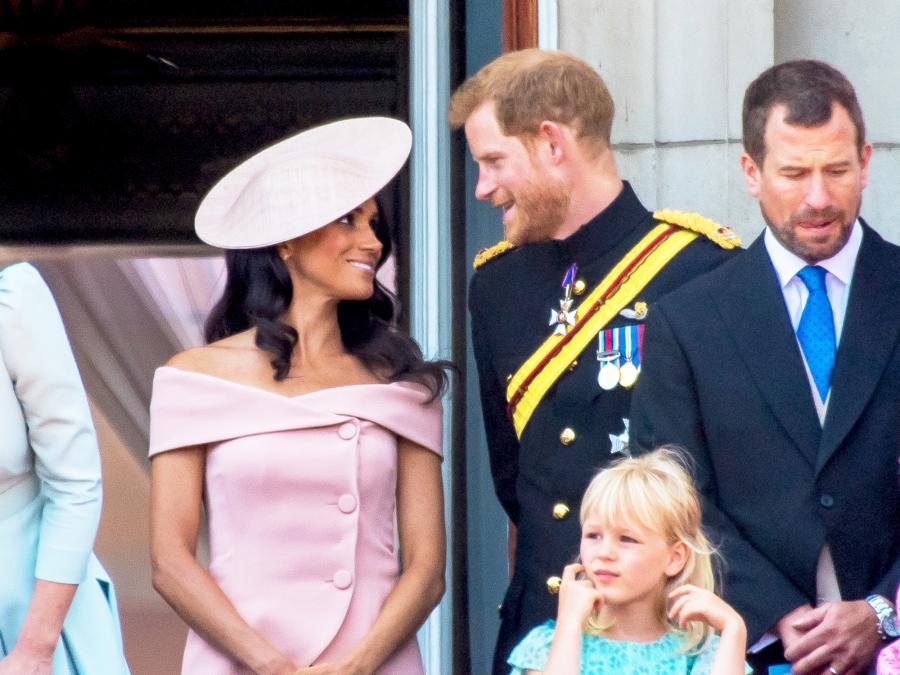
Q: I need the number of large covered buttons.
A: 3